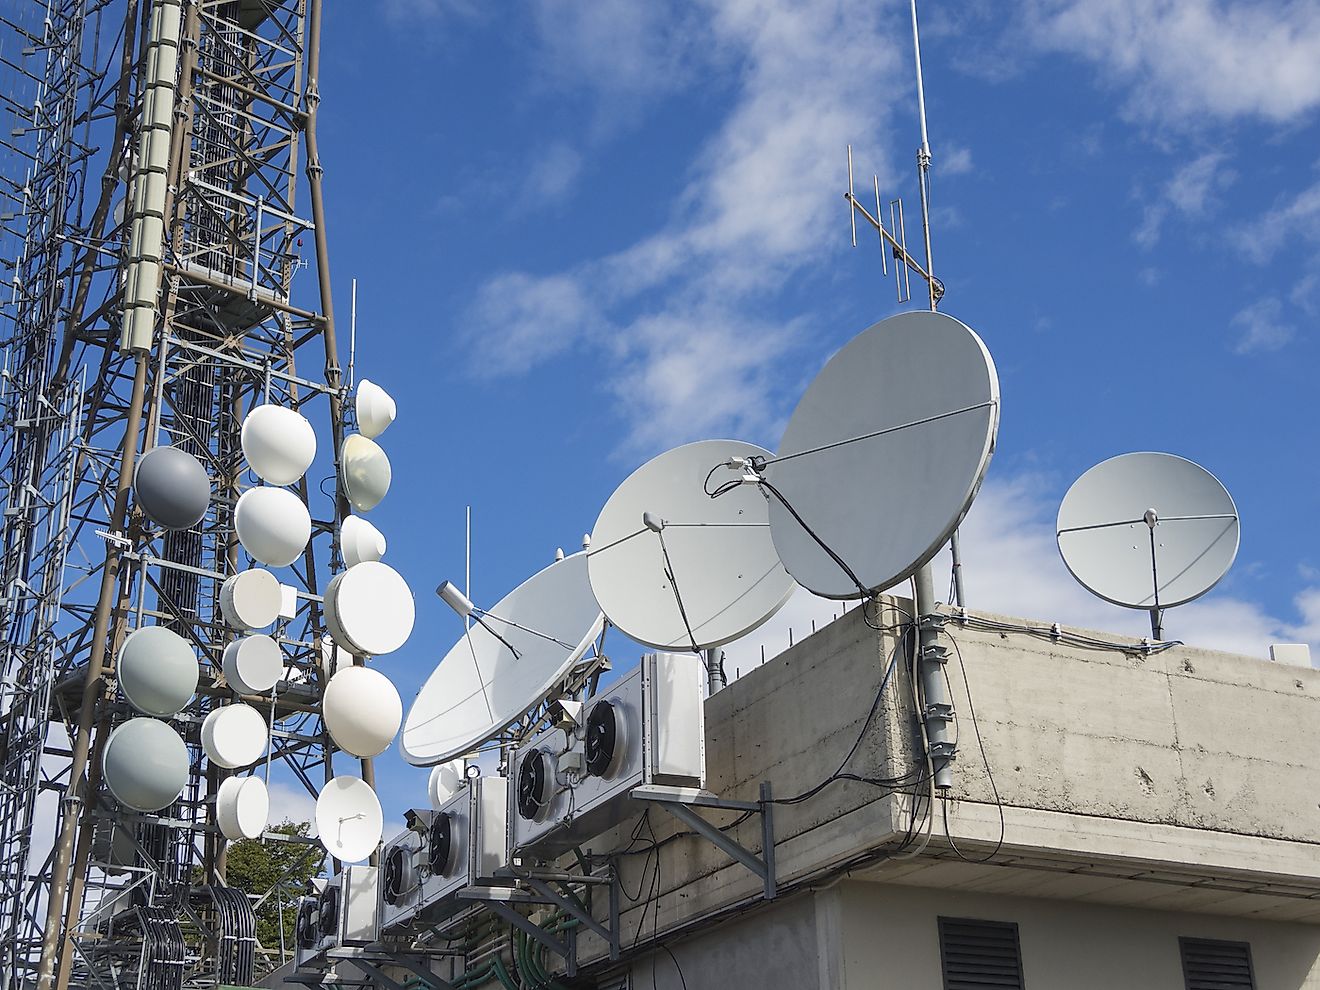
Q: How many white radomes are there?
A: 11